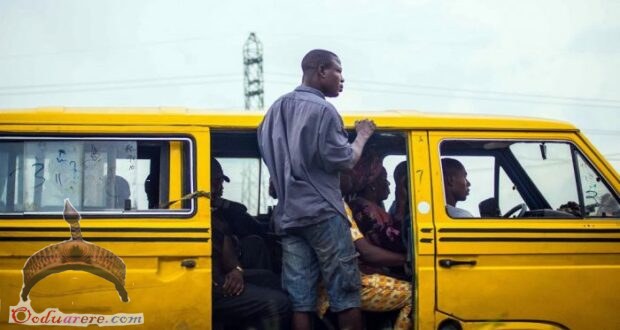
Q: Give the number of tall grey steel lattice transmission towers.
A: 1